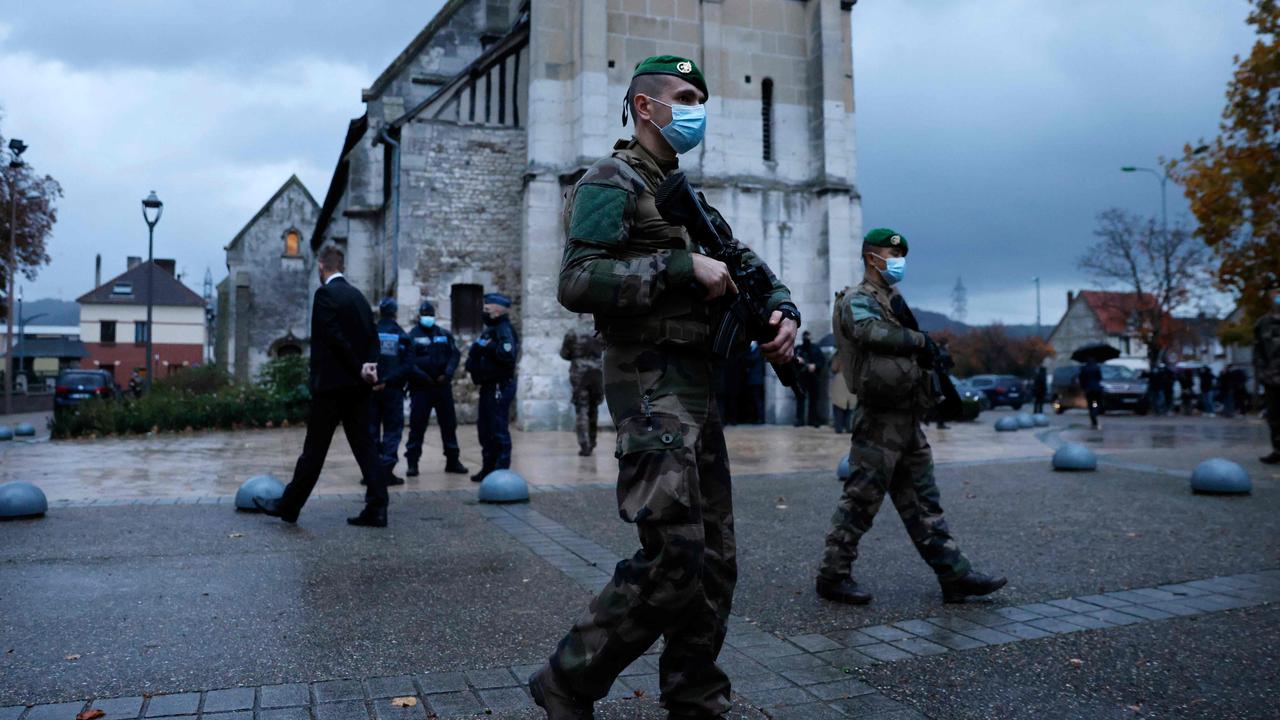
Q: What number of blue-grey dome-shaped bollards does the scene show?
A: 11